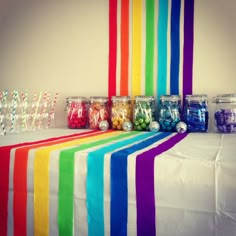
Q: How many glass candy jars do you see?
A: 7